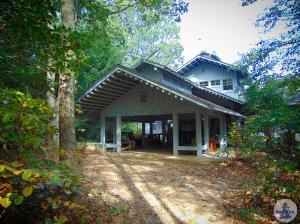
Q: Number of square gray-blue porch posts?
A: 6